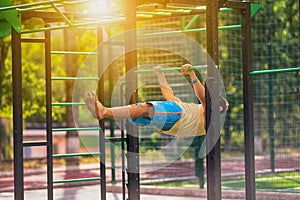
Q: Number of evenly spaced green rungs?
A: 6